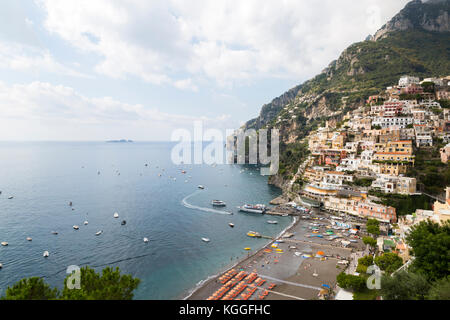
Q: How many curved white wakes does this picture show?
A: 1